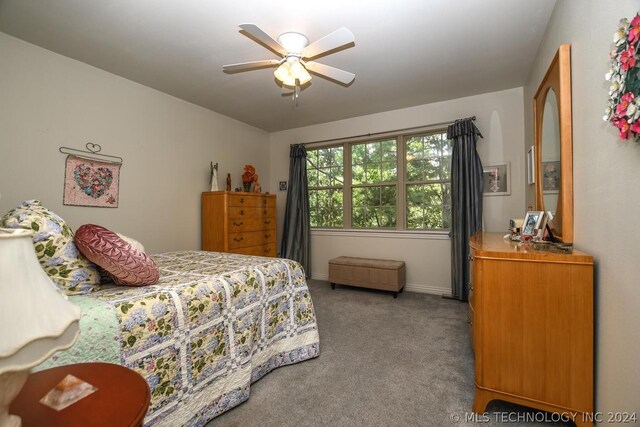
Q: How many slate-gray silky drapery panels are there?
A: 2